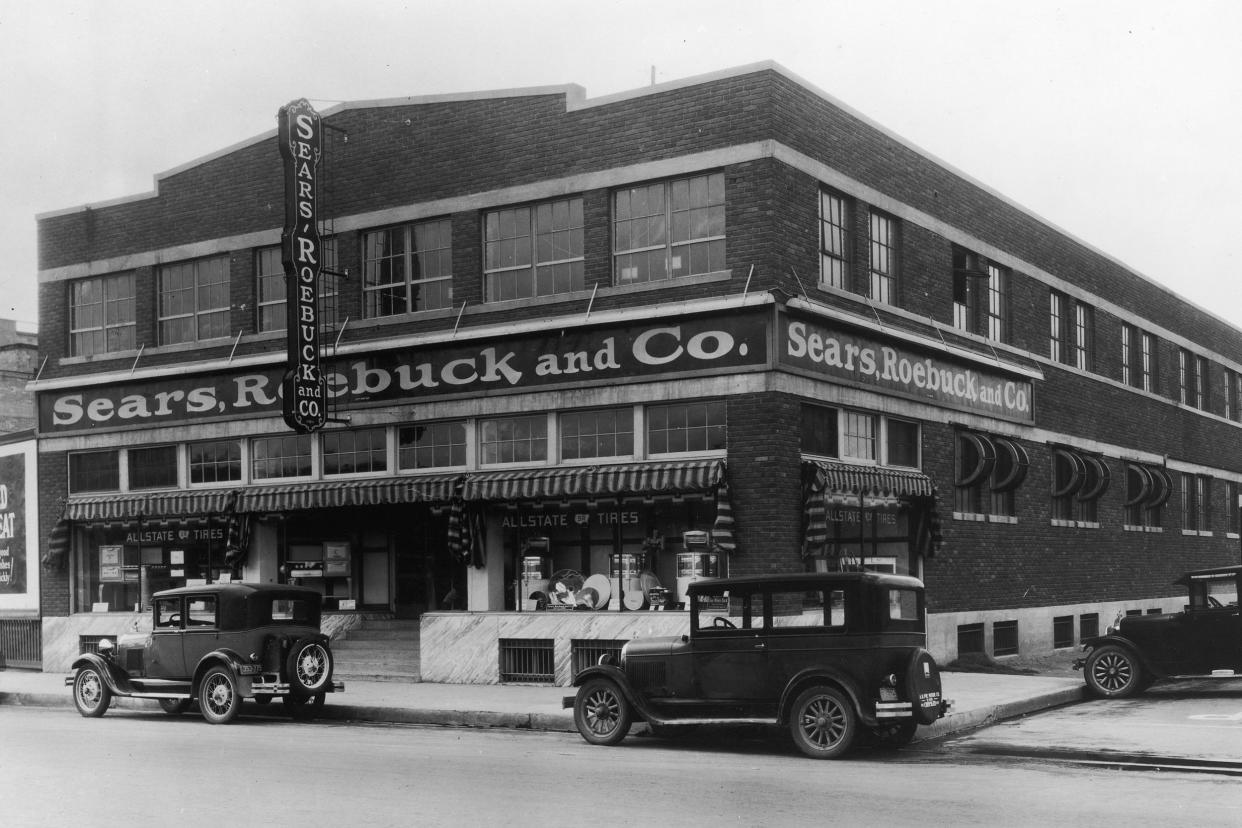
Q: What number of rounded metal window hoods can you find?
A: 6